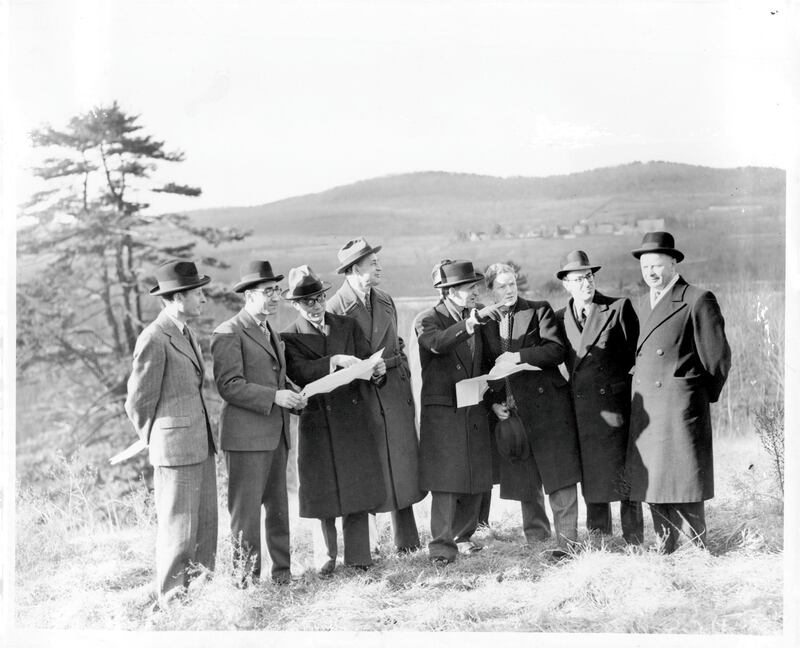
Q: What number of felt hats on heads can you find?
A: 7